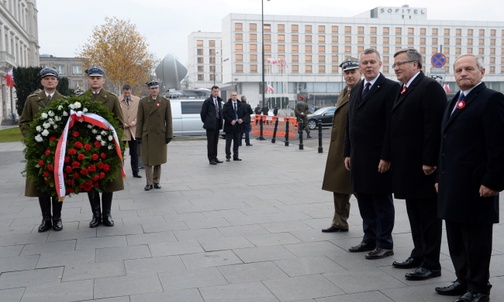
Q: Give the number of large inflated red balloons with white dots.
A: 0